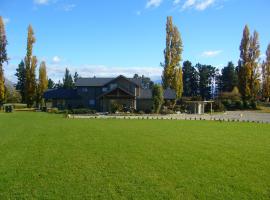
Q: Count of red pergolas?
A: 0